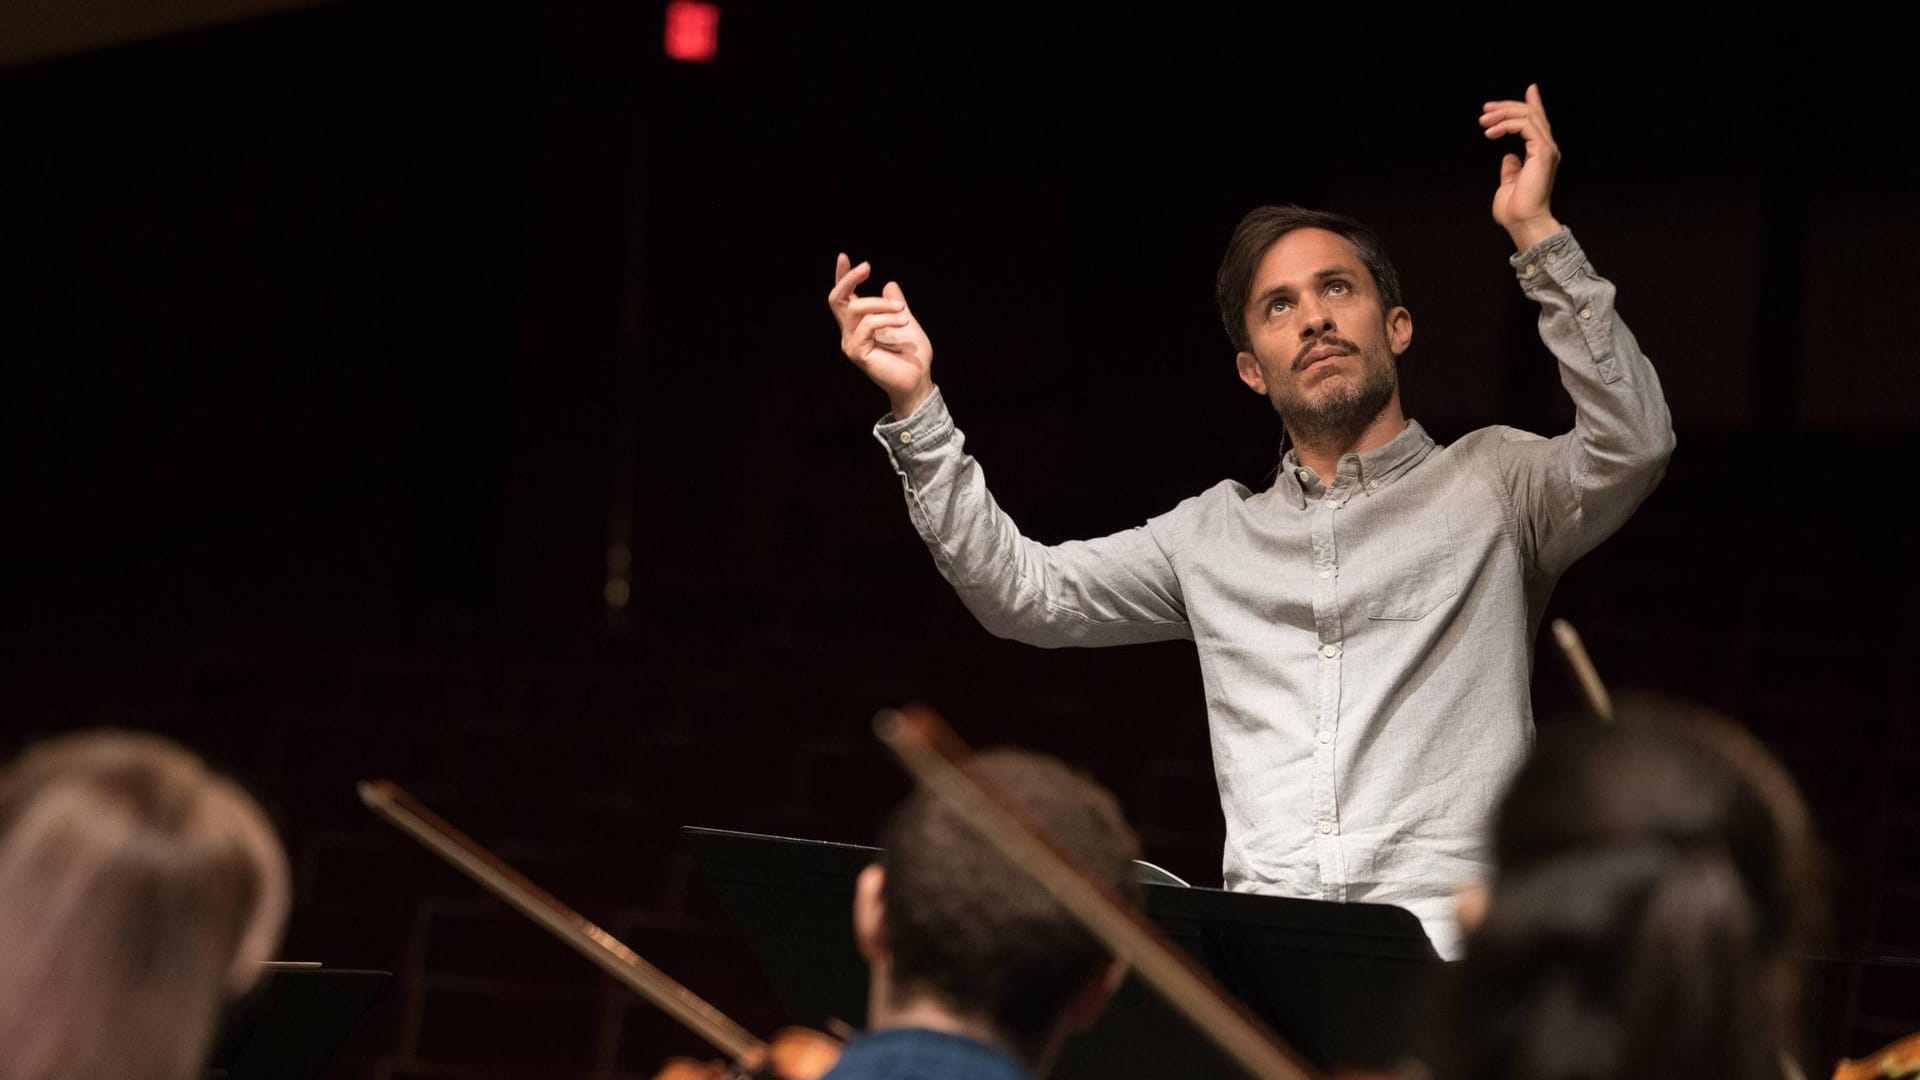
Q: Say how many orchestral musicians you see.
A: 3